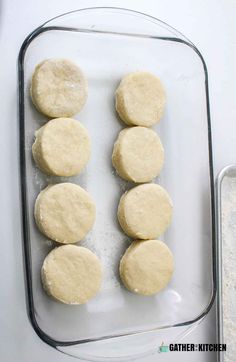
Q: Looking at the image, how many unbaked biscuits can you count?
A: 8